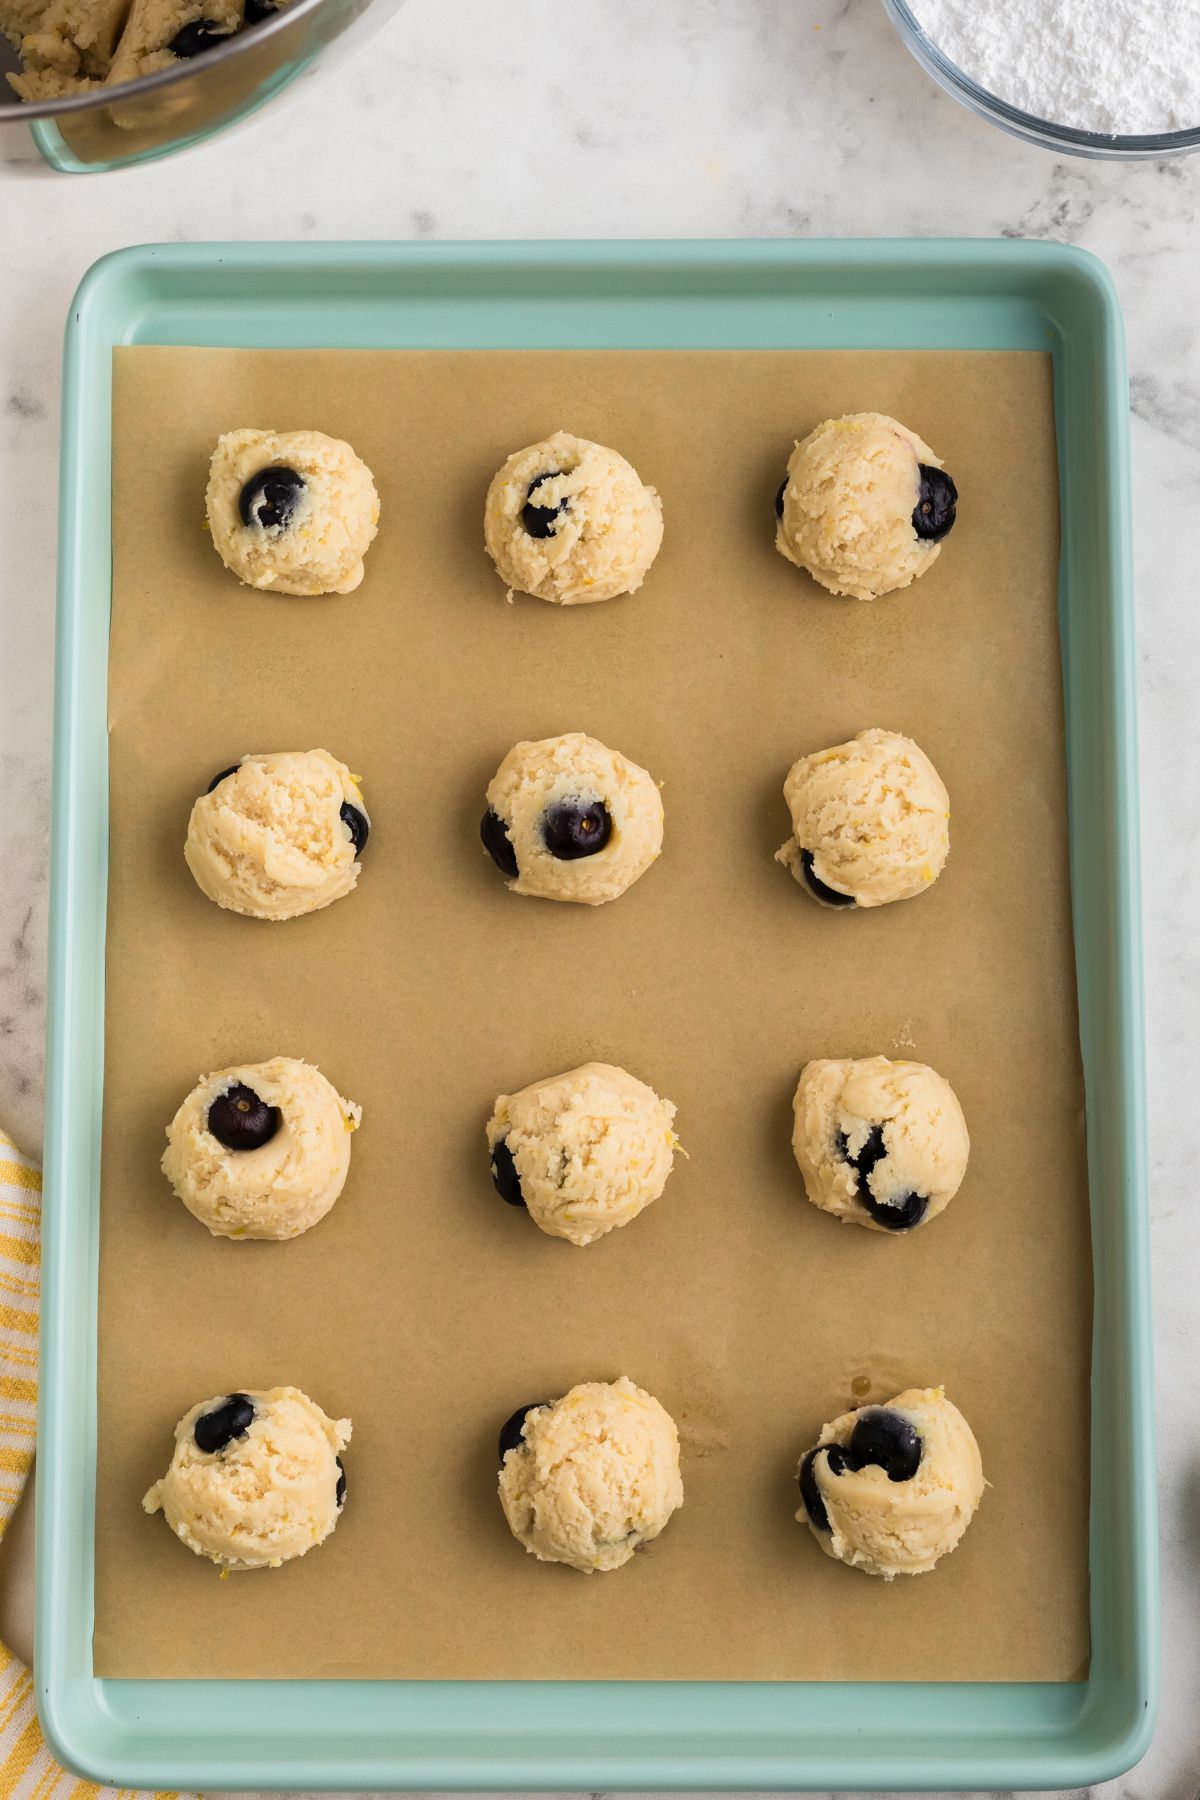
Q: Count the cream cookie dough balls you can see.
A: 12